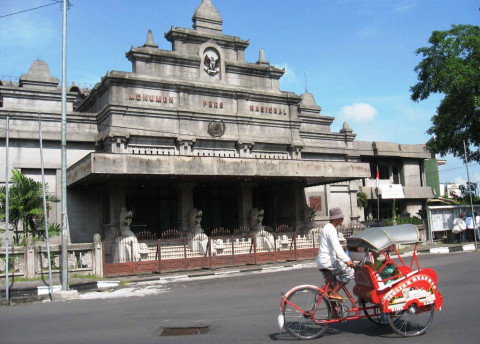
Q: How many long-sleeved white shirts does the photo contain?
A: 1